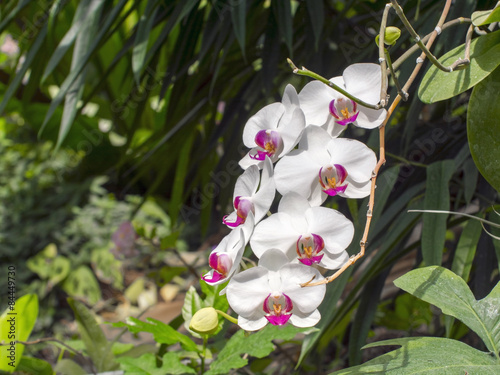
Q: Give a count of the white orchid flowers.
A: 7